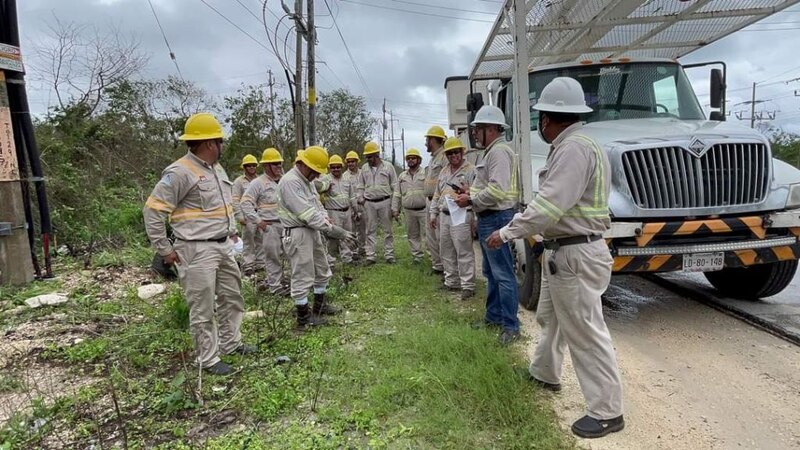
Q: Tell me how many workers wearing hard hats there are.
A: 13